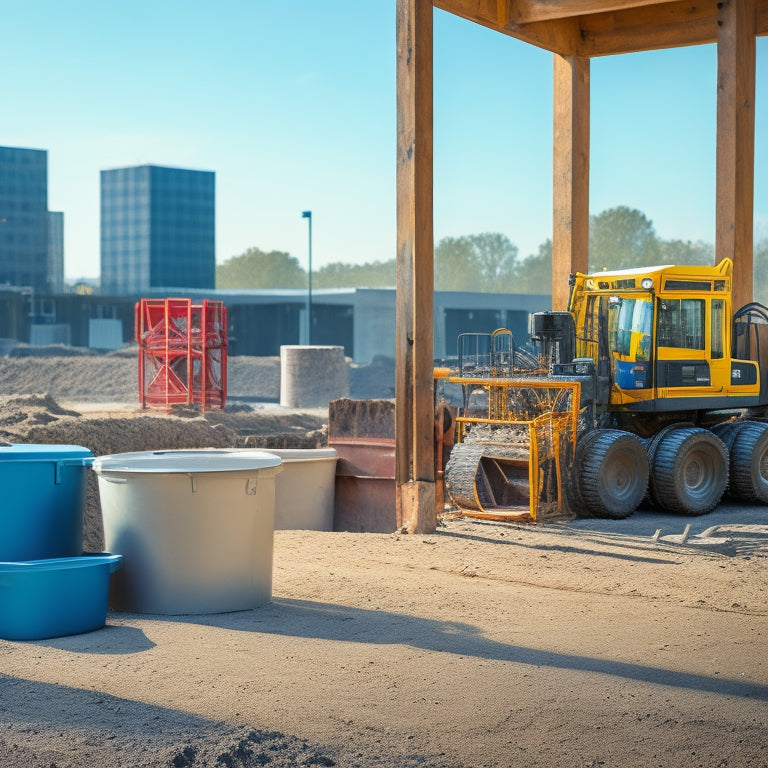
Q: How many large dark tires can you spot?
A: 3